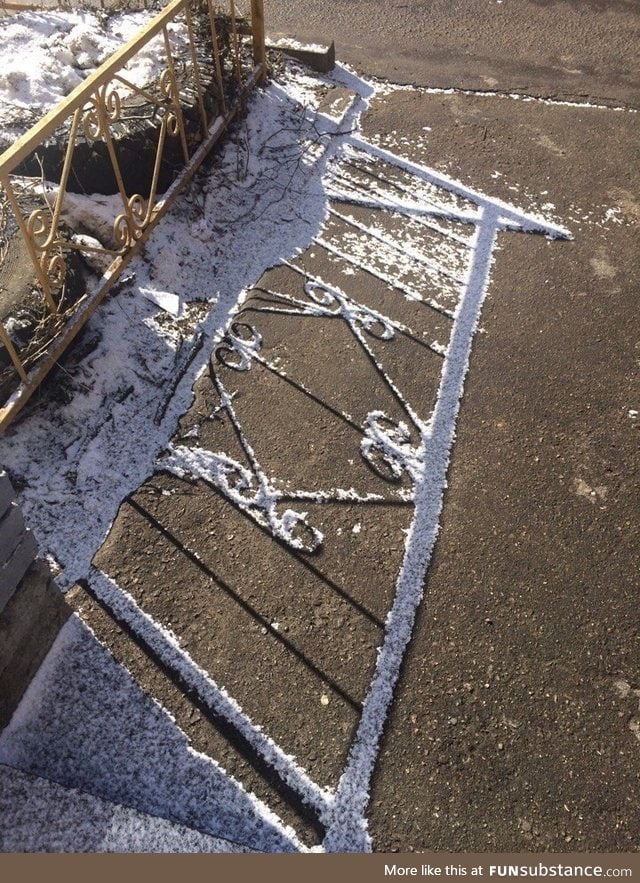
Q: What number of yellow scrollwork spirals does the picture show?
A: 8